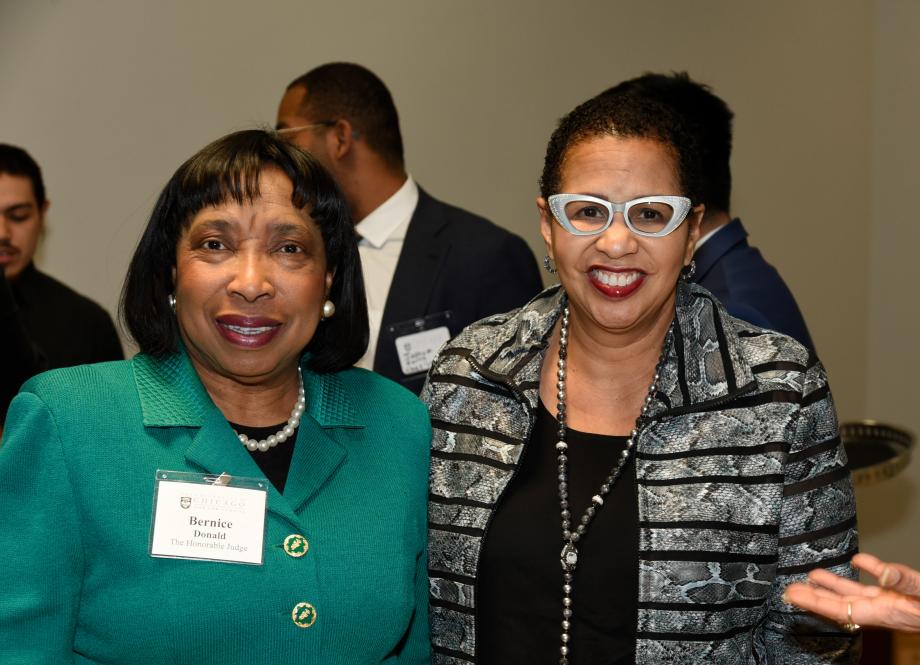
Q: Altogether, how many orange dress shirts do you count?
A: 0